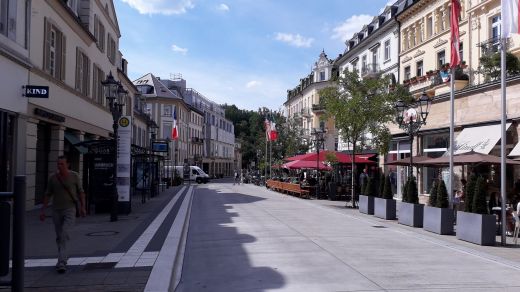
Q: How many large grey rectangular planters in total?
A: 5